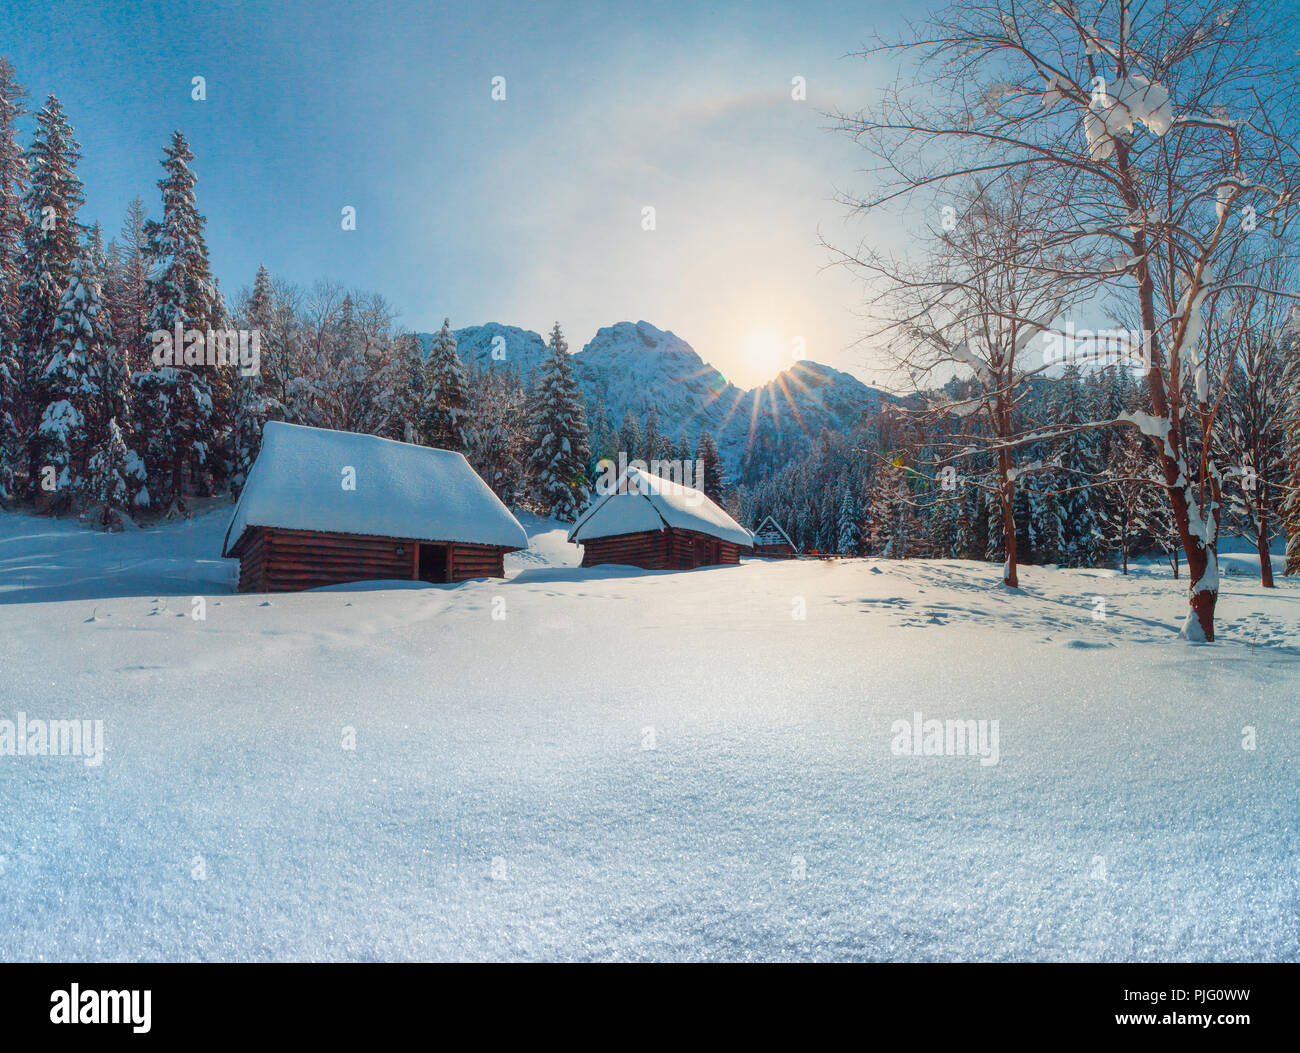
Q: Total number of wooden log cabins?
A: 3